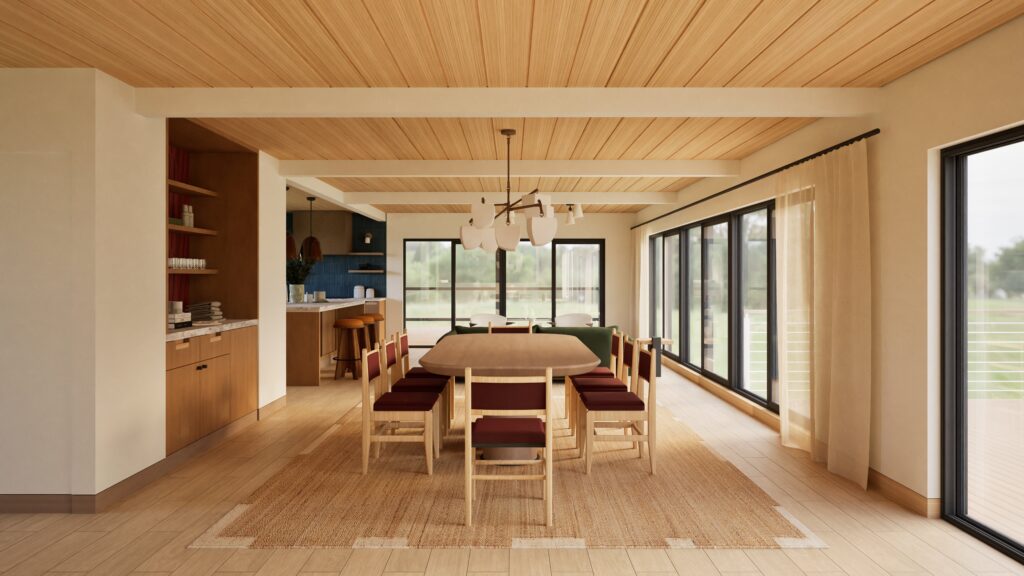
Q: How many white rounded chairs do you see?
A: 2